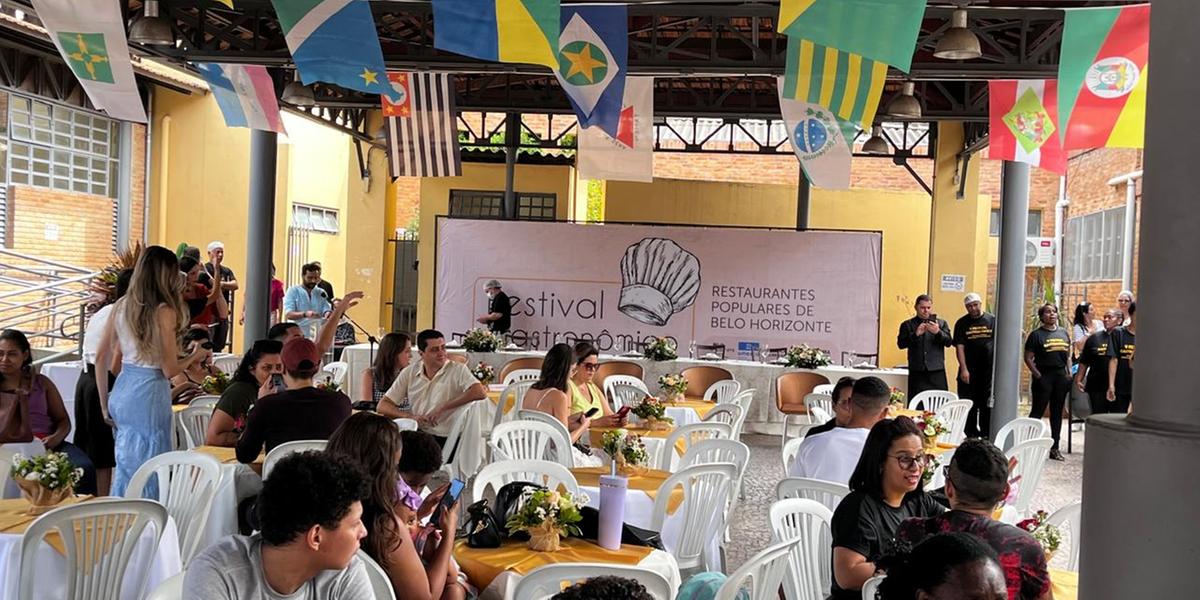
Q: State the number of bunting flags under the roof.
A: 12